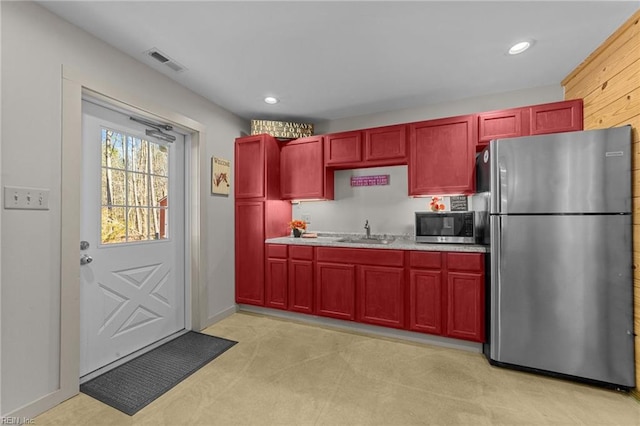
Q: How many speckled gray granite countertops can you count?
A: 1